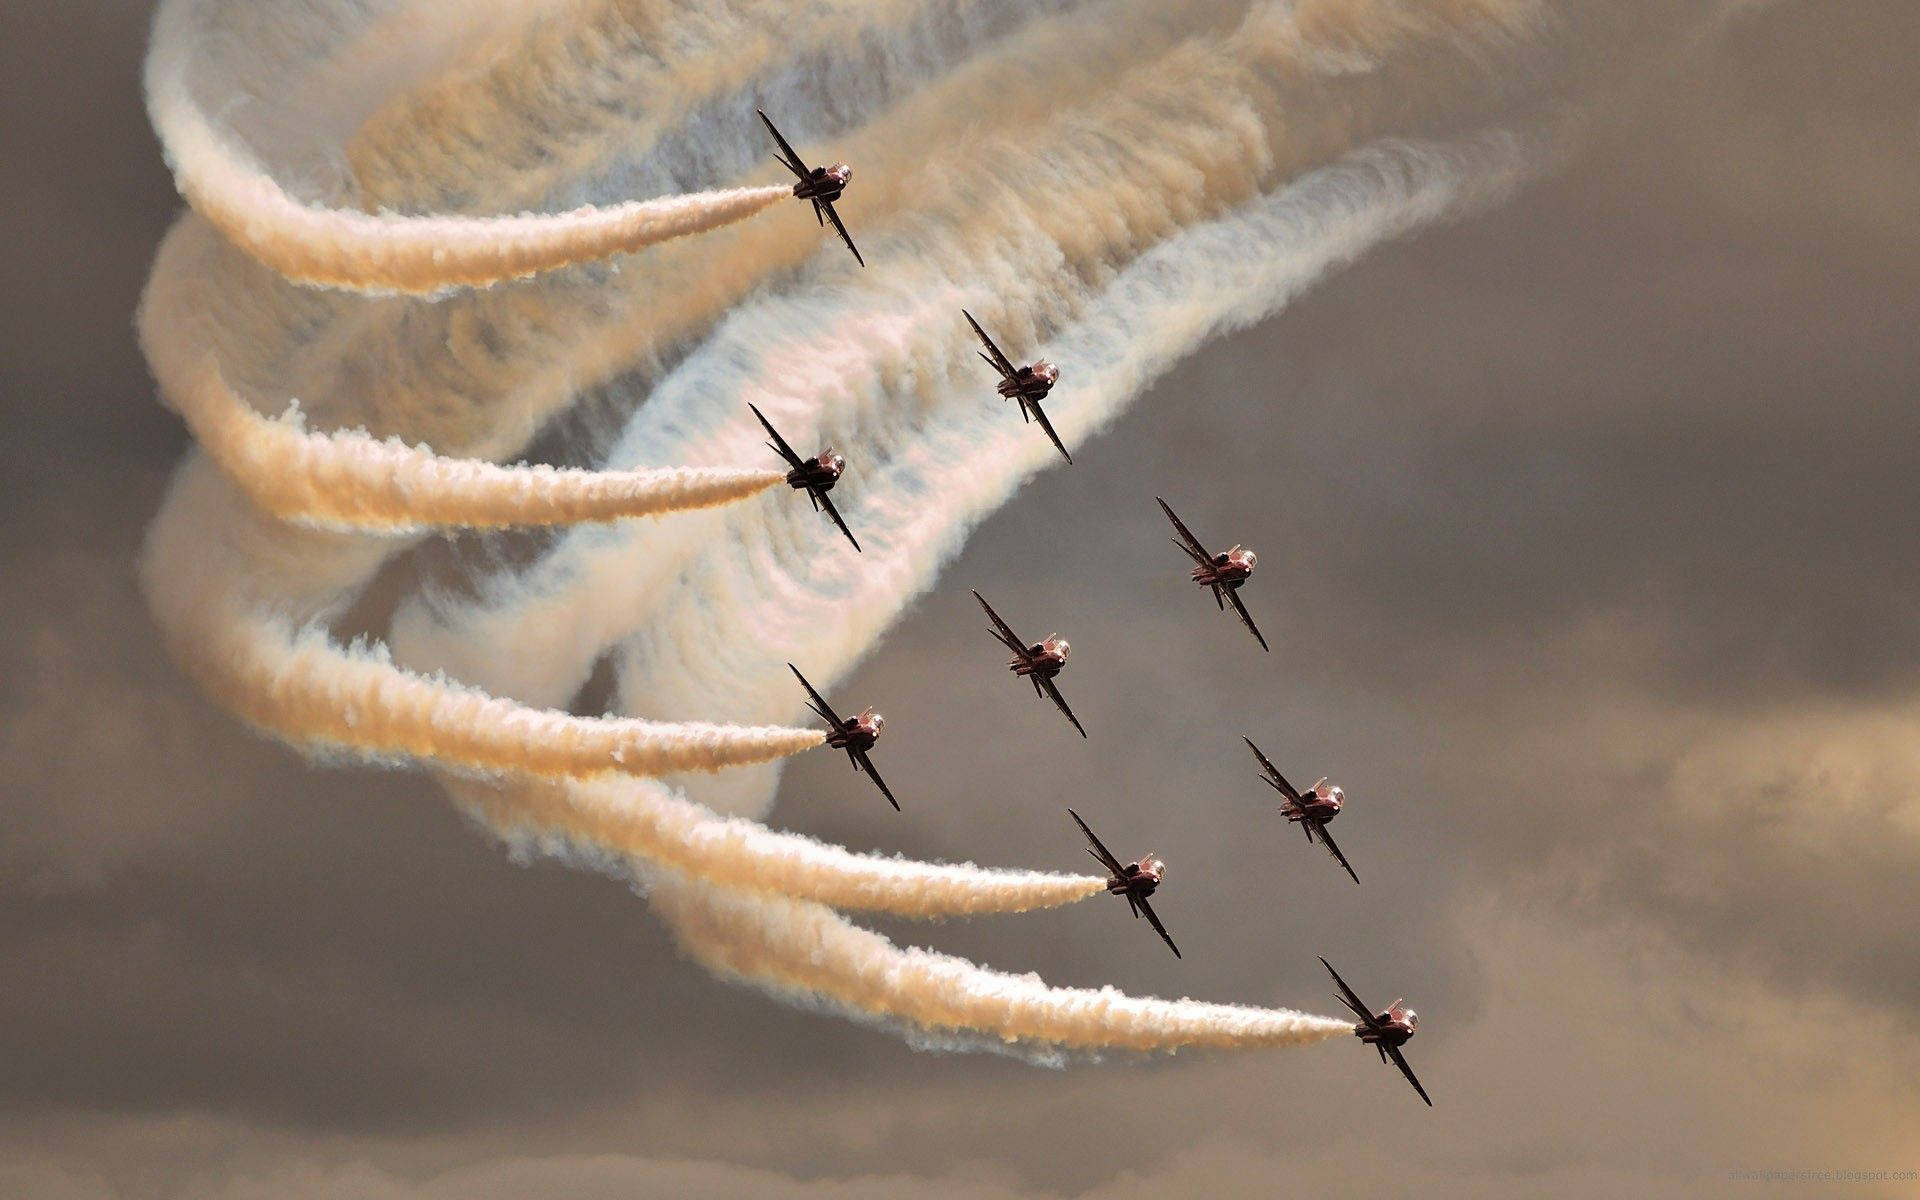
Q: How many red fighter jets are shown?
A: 9